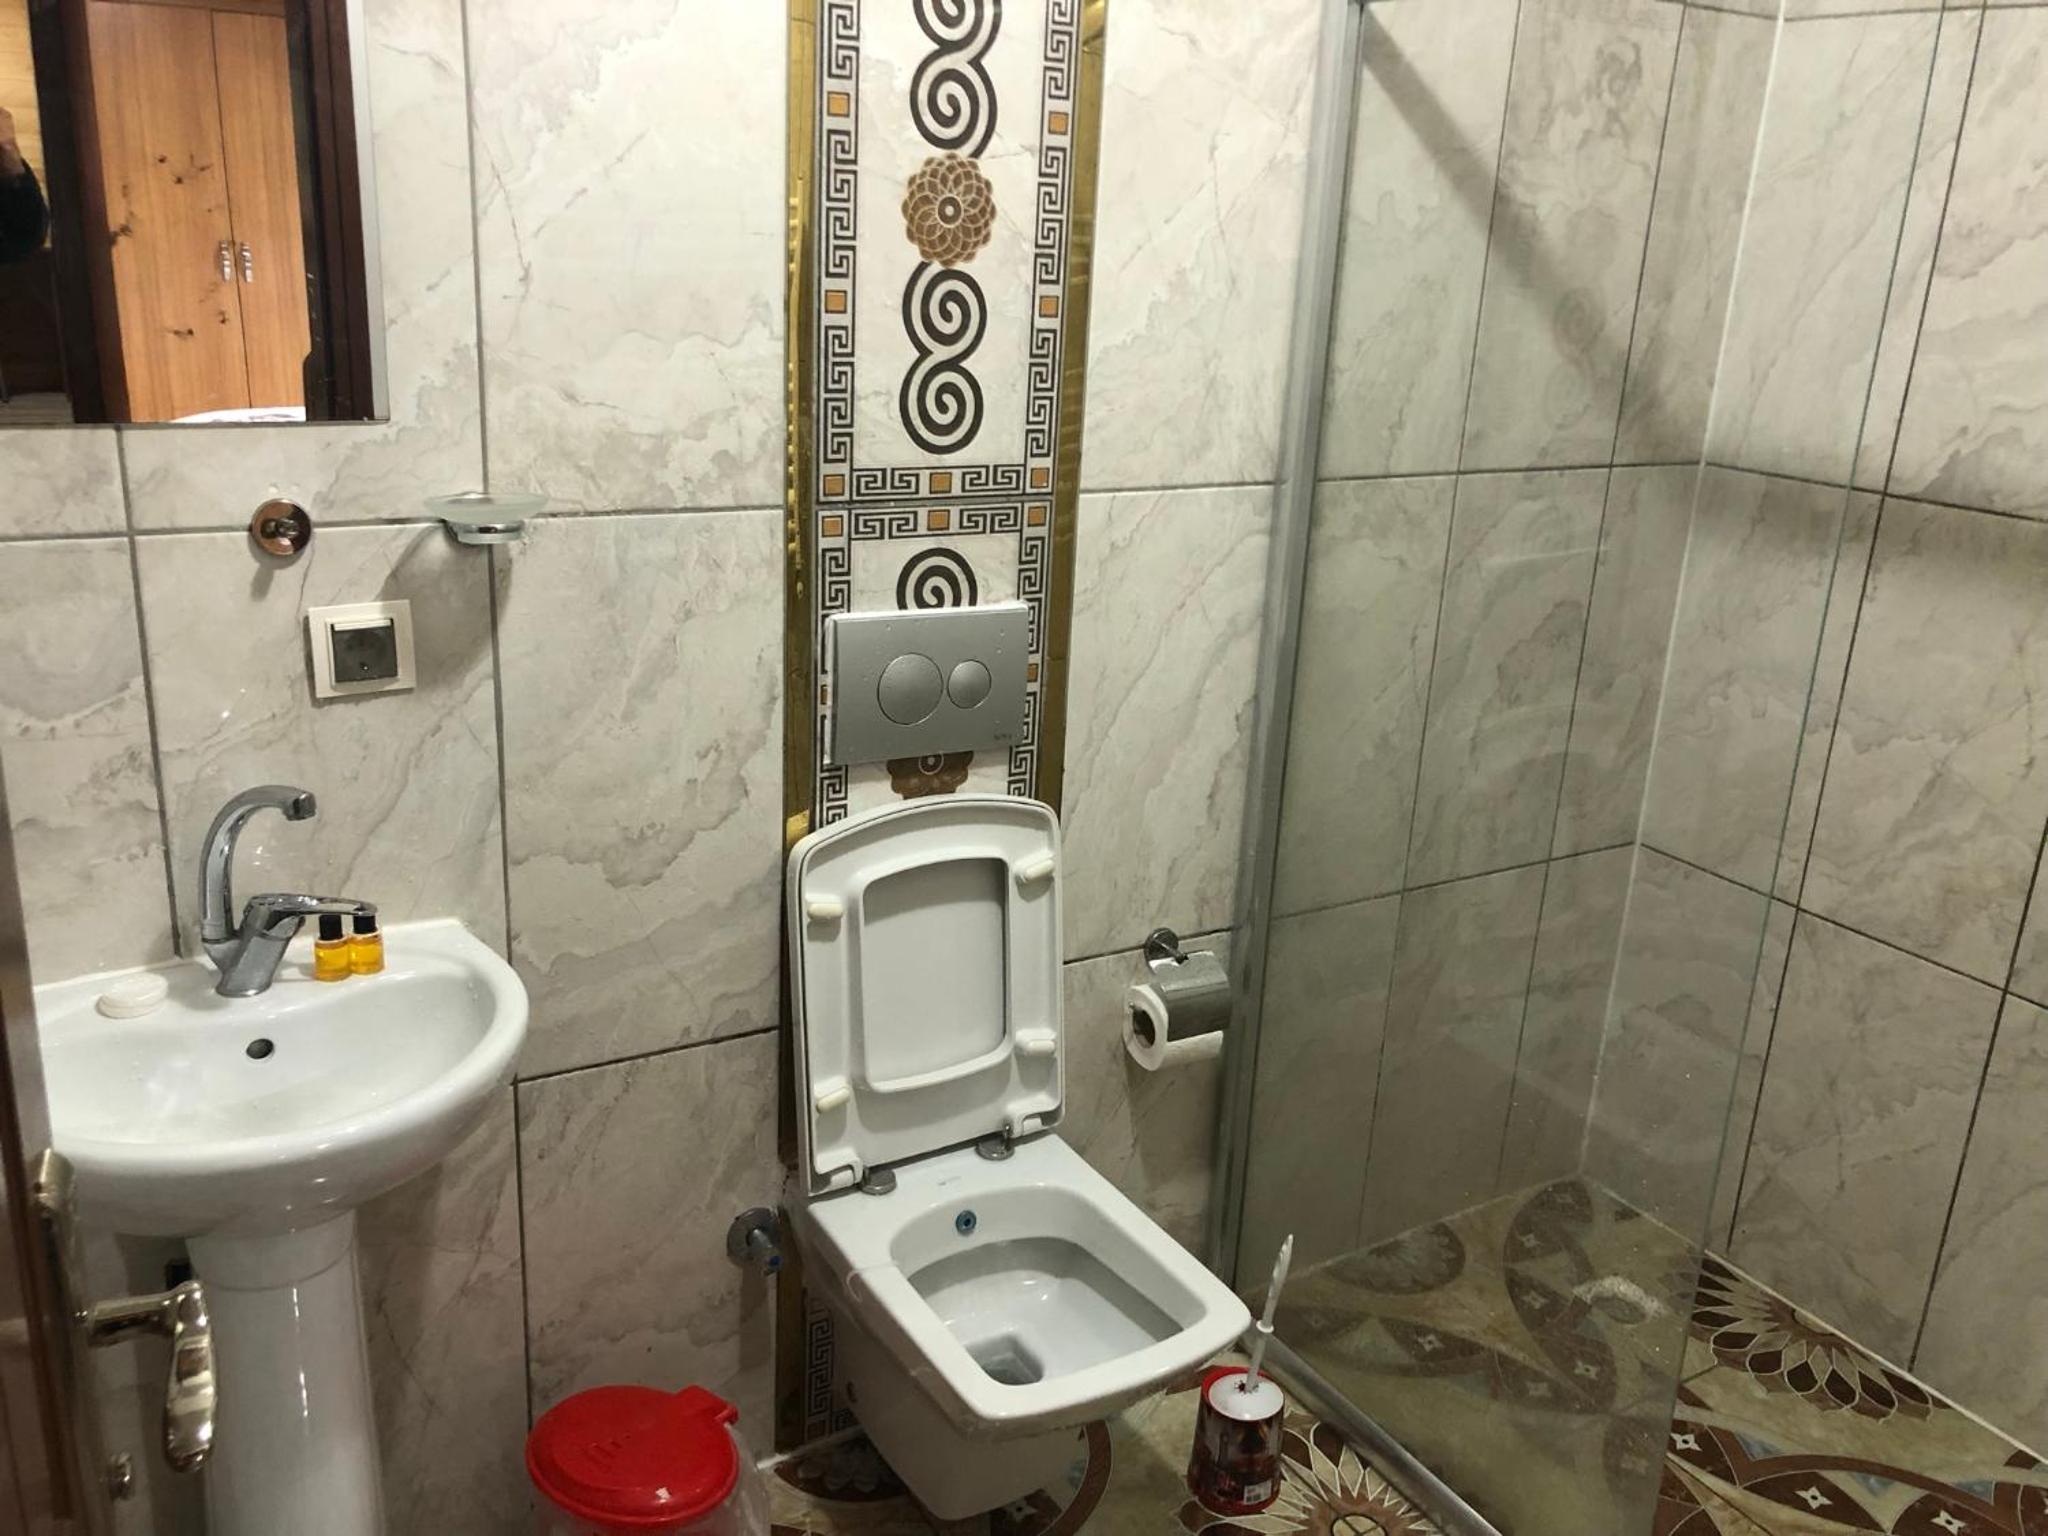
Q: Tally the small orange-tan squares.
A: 12